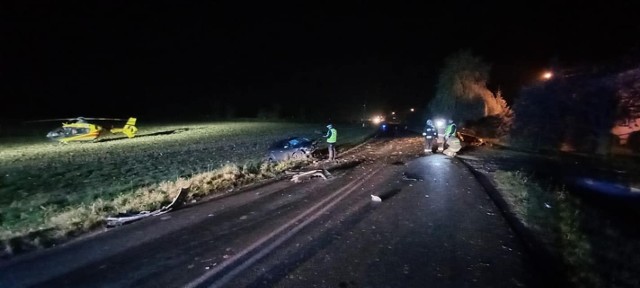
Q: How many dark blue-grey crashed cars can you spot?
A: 1